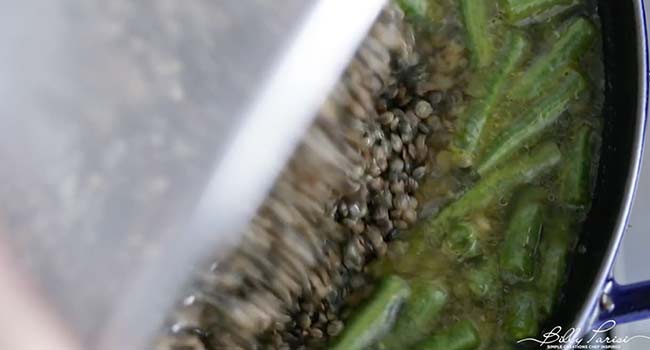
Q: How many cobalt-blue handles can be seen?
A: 1